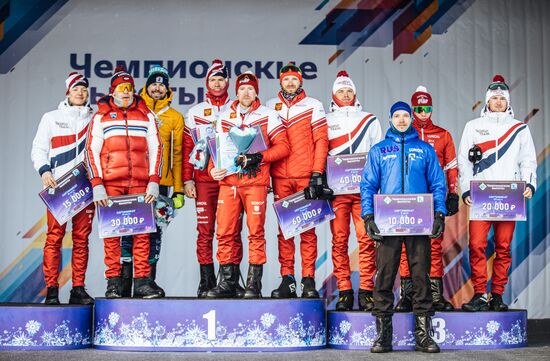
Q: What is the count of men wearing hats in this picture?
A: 10